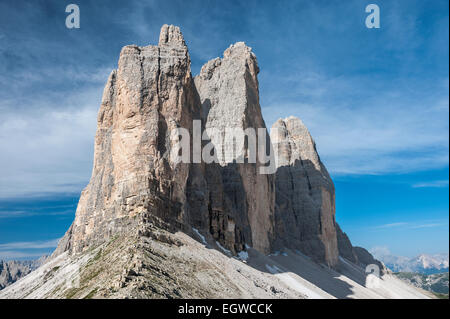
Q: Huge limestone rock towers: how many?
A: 3